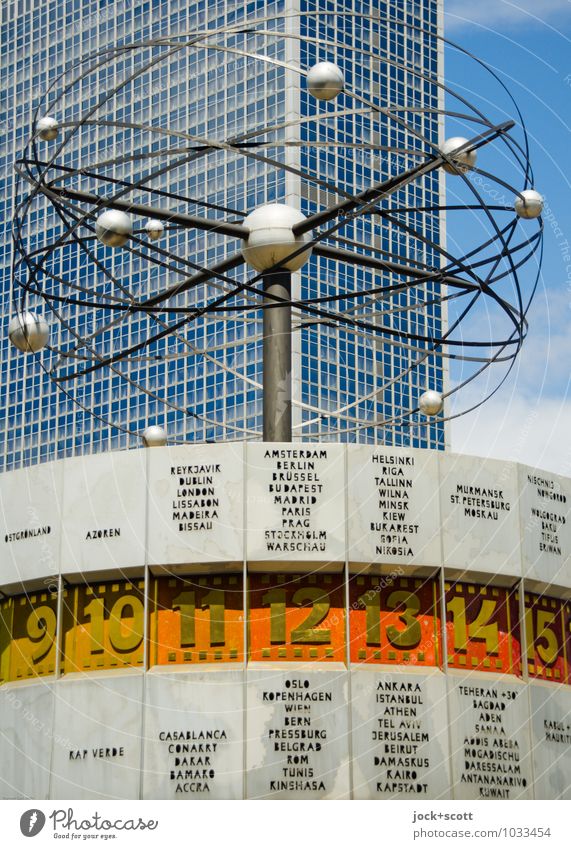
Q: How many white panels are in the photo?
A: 14